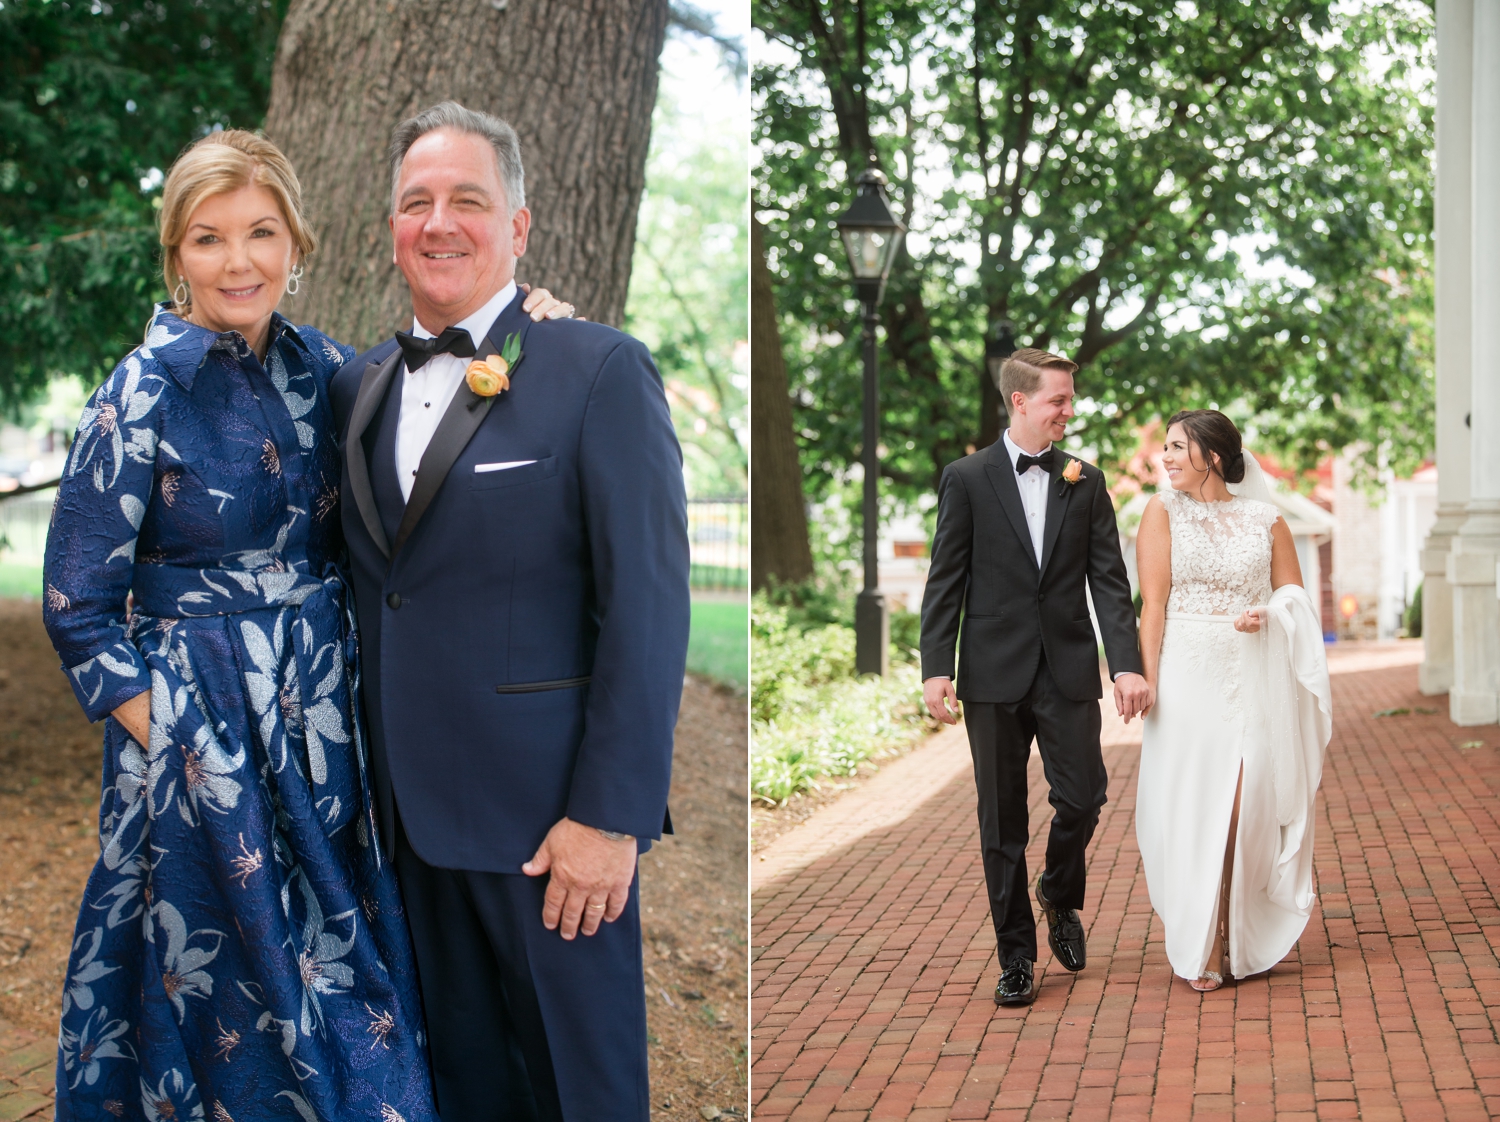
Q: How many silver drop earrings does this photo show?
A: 2